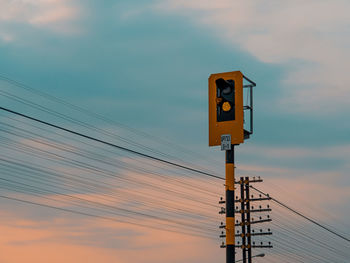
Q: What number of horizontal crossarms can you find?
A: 6